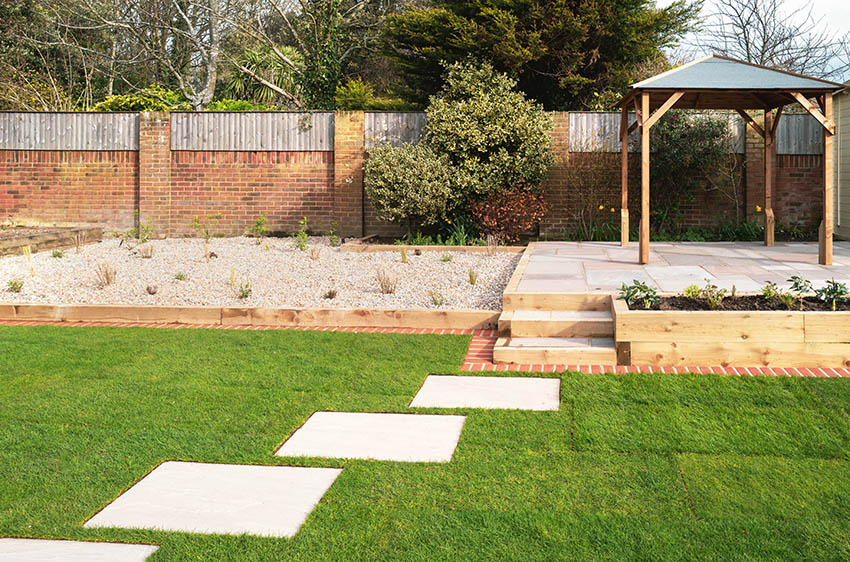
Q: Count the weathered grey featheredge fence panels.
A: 5